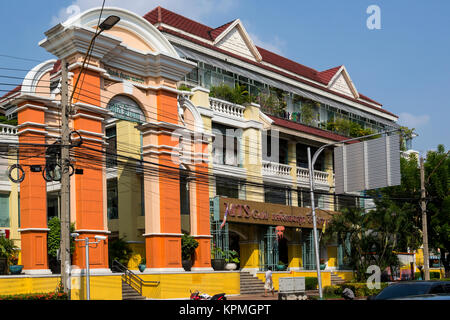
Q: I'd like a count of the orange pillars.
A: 4